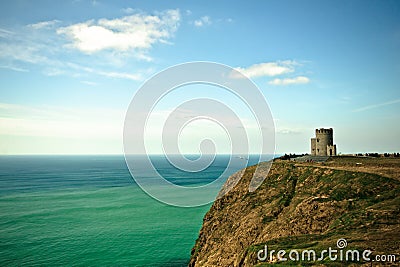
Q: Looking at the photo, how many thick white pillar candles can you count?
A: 0